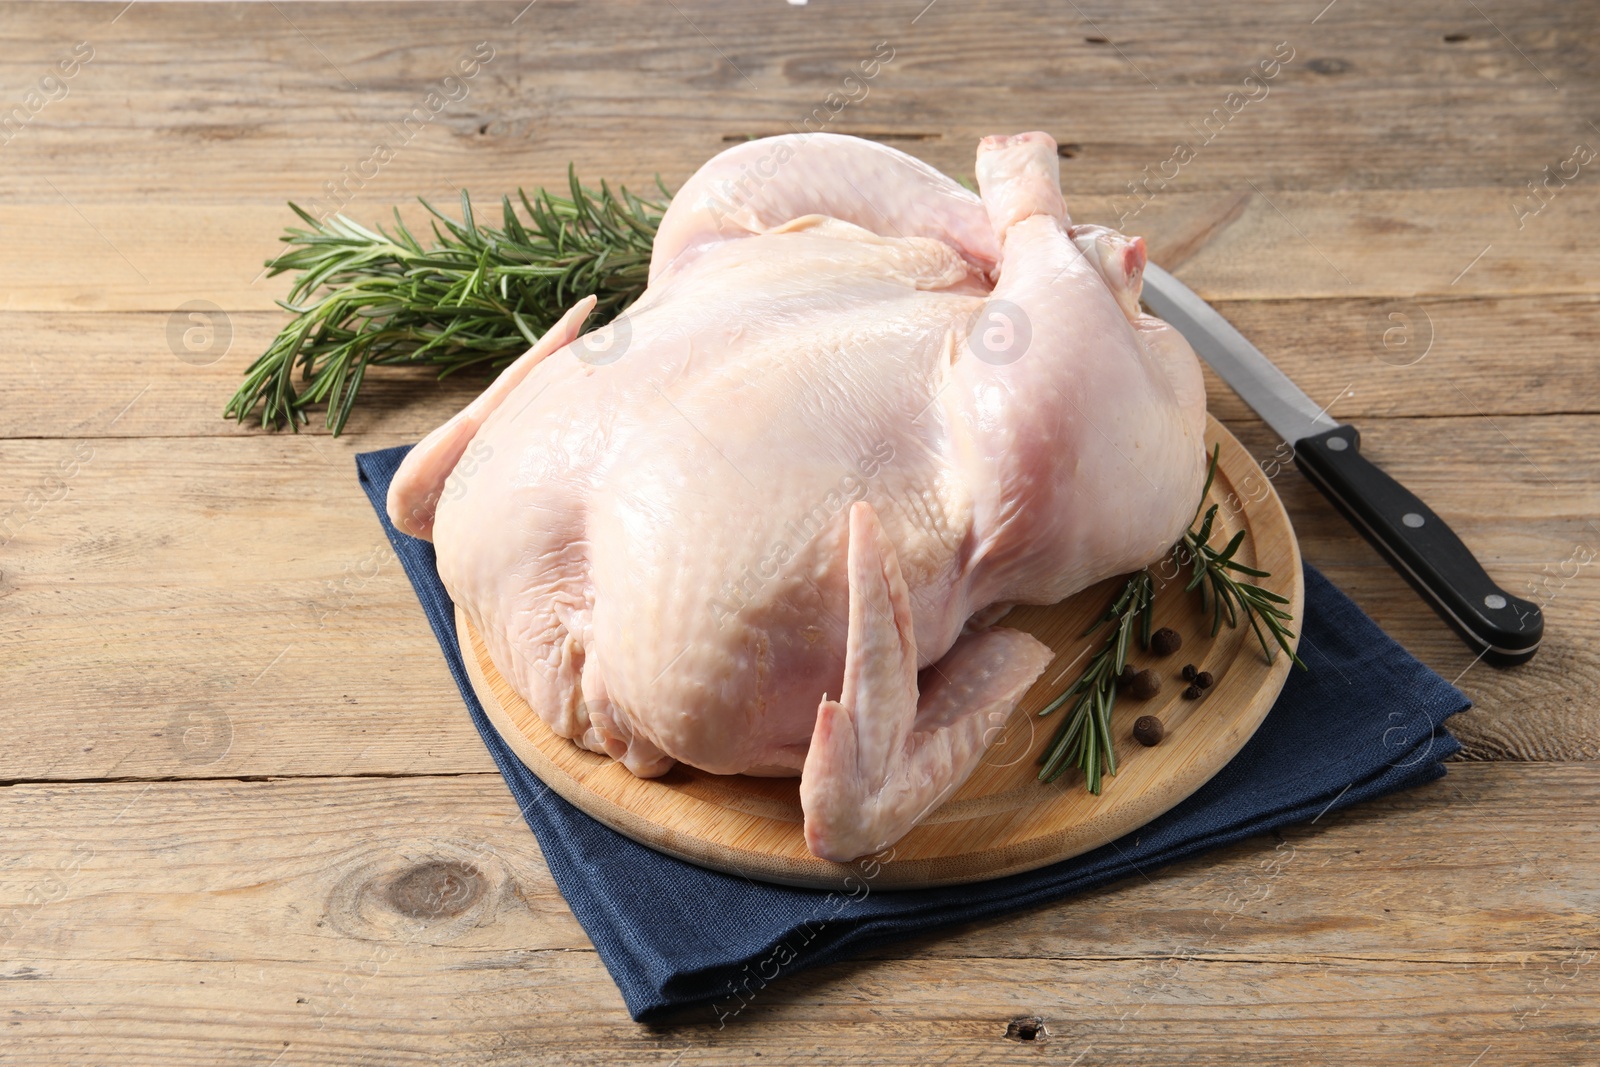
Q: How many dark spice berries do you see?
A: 7